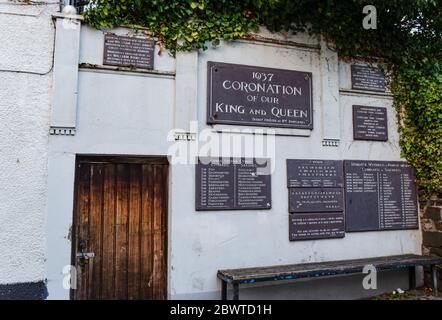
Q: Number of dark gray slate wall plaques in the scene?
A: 9